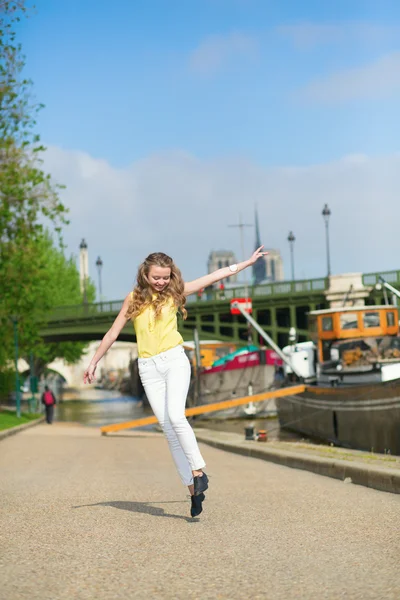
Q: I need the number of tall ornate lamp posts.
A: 4